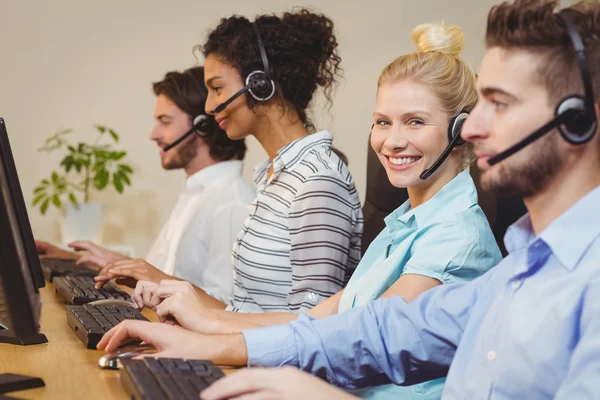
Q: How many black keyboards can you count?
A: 4